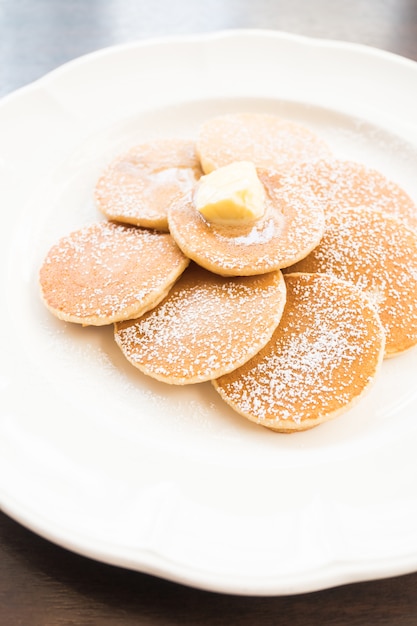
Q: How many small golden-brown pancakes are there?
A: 8